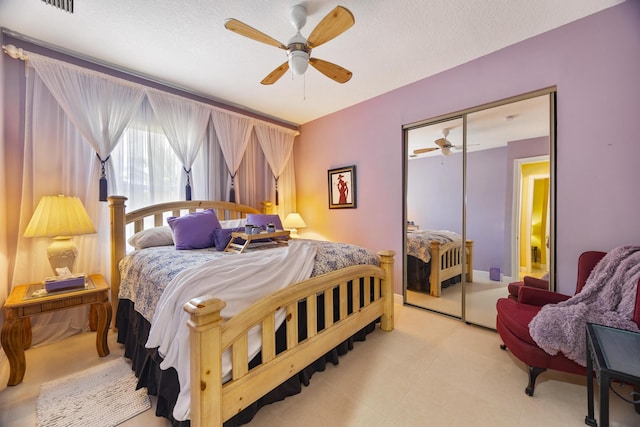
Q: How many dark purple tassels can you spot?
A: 4